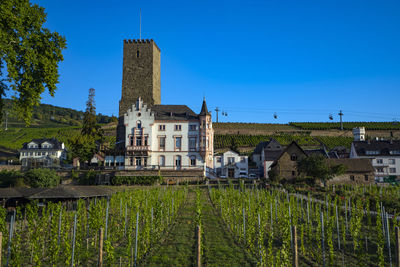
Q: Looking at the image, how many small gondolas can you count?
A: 4